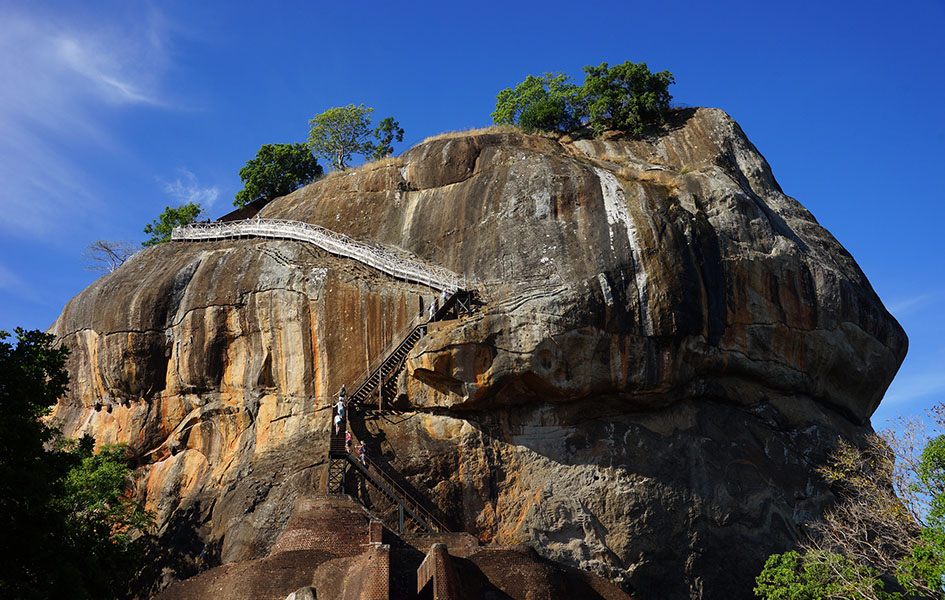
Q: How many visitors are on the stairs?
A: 7